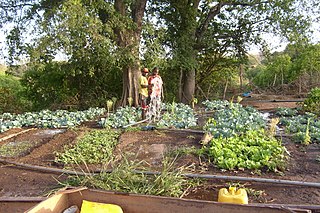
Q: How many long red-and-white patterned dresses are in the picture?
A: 1